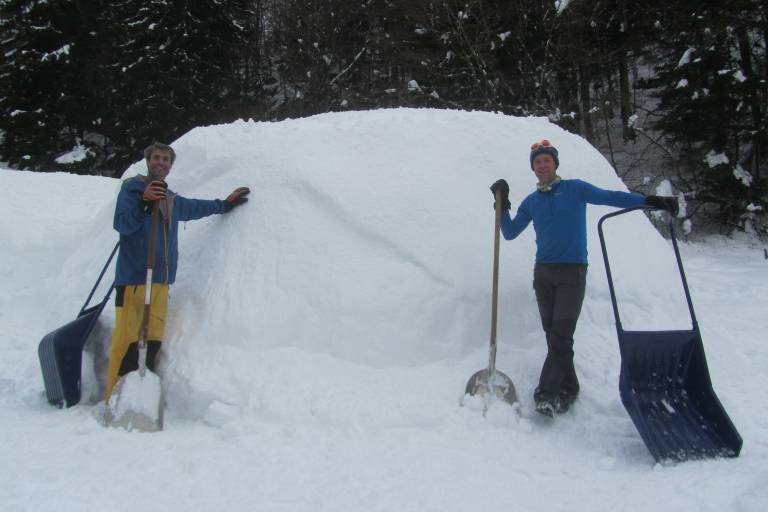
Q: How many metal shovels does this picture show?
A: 2